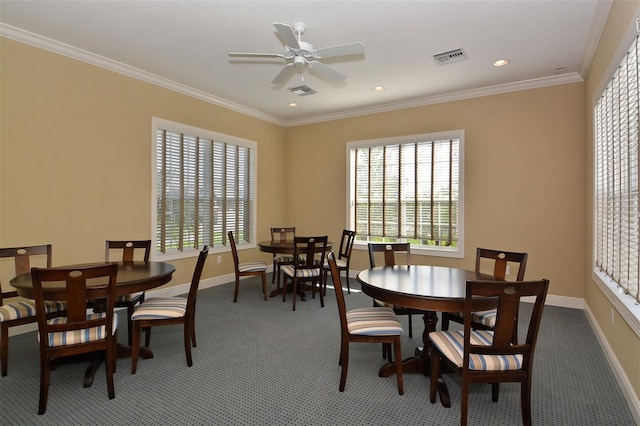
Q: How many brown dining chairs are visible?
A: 12